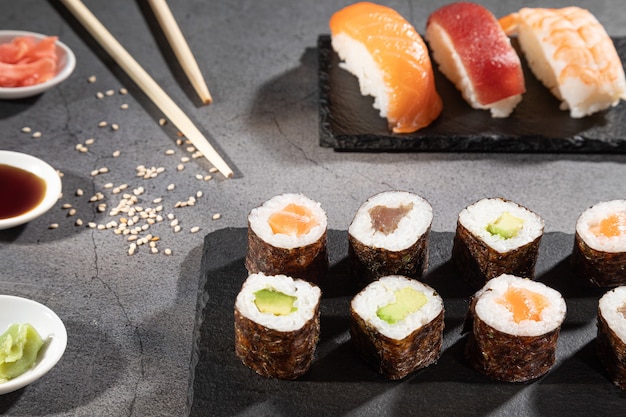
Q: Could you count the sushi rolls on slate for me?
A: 8